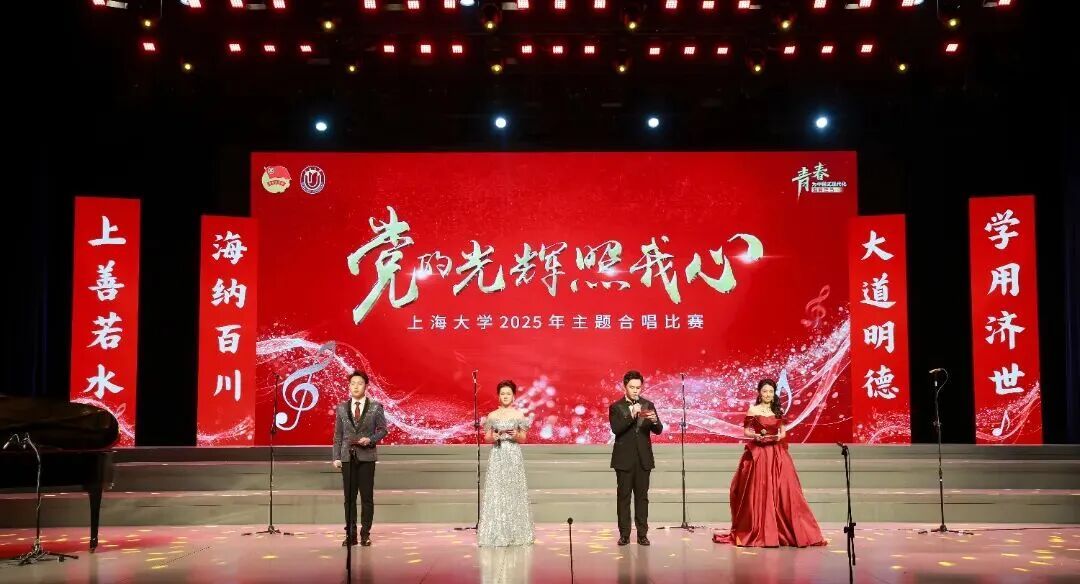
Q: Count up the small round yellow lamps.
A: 12